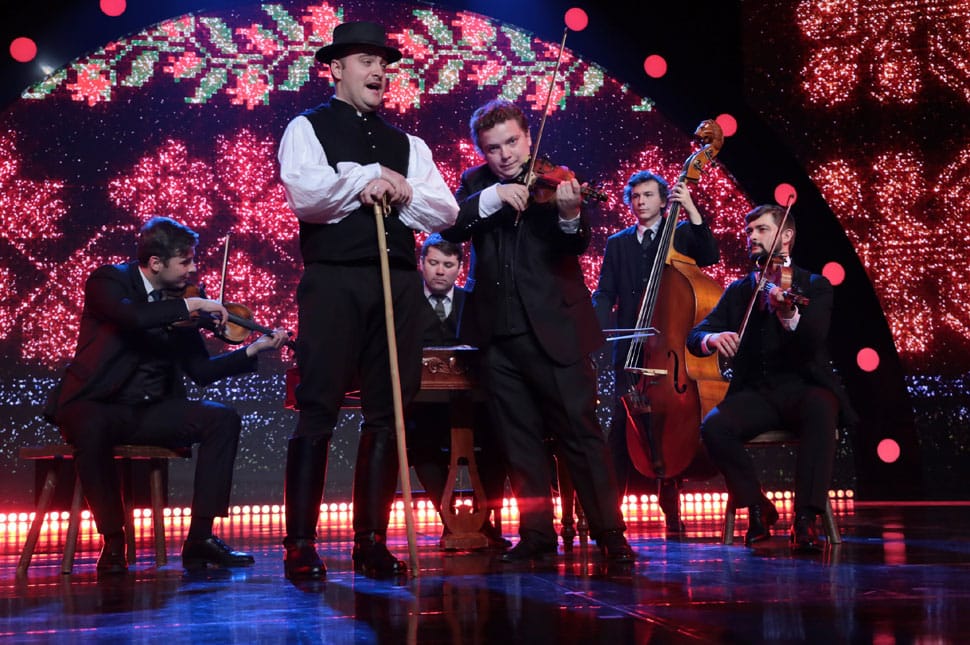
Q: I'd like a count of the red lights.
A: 9